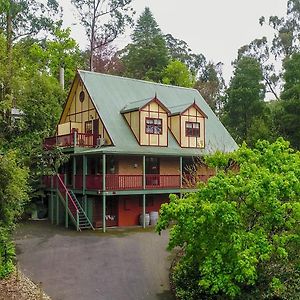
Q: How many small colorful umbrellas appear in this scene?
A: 0